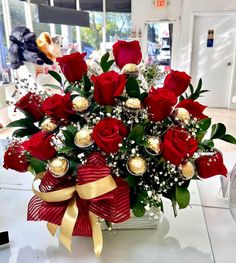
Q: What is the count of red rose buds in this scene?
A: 13